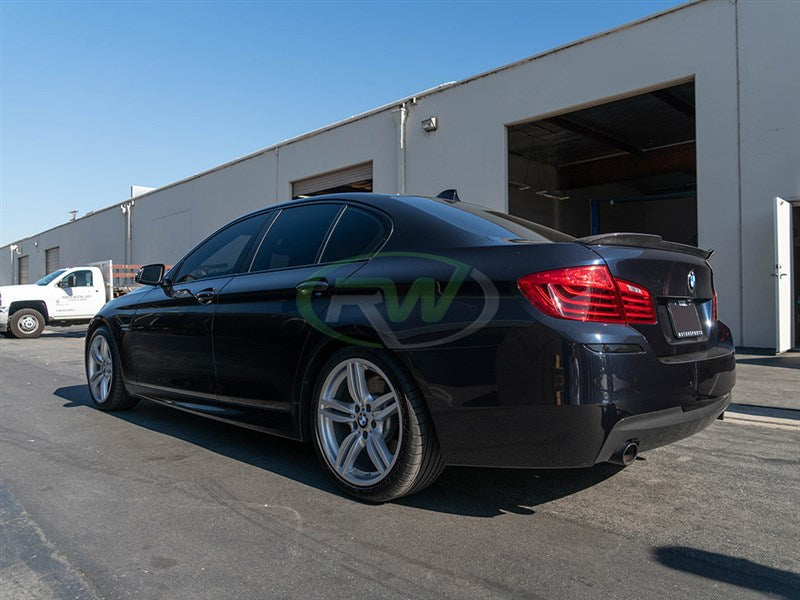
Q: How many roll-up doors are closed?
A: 2